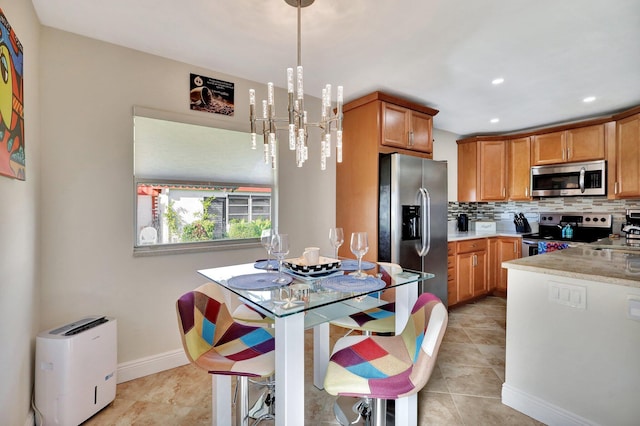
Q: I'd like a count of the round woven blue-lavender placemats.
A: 4